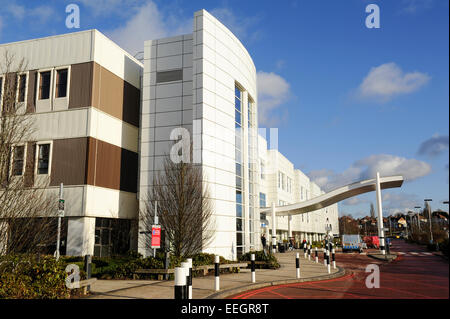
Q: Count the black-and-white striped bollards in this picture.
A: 12